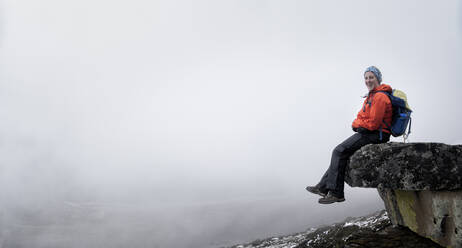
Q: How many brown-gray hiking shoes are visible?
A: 2